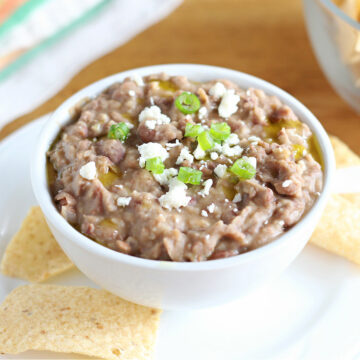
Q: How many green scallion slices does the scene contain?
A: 8